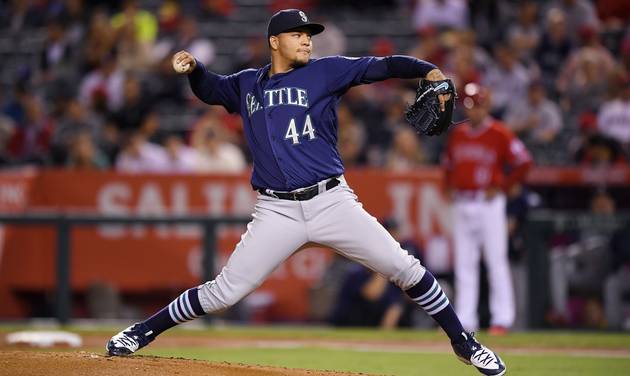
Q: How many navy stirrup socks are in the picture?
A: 2